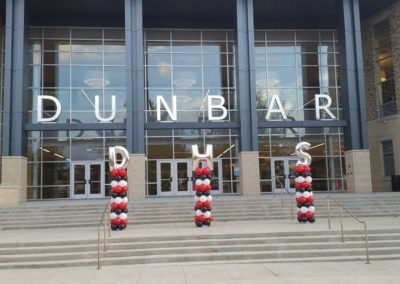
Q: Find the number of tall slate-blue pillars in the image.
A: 4